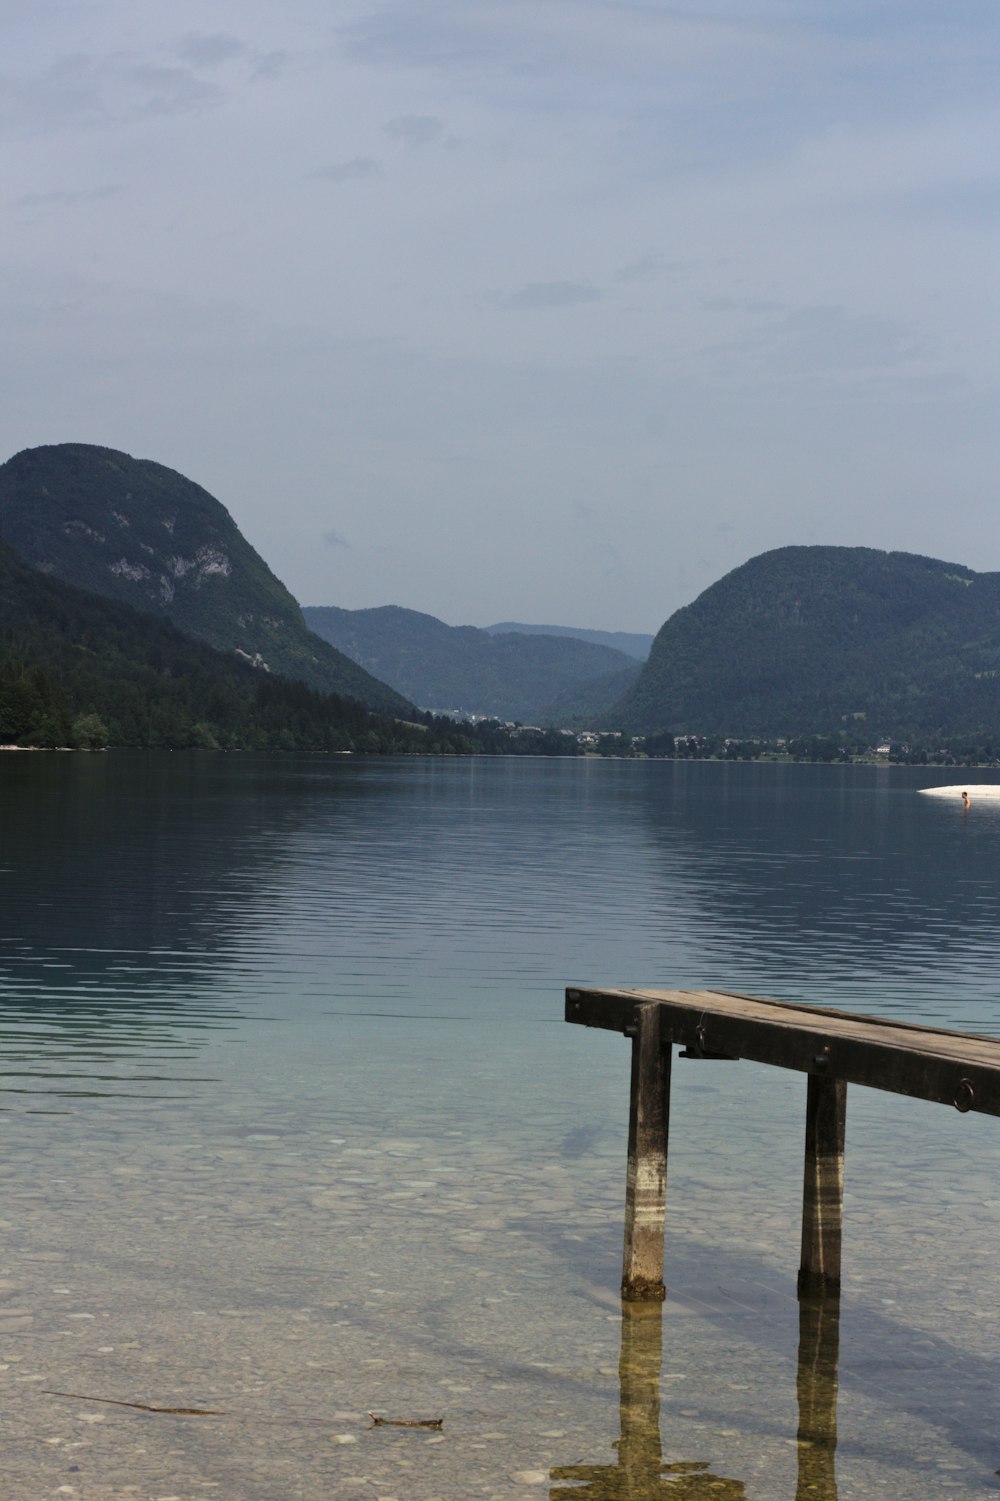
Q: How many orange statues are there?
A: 0